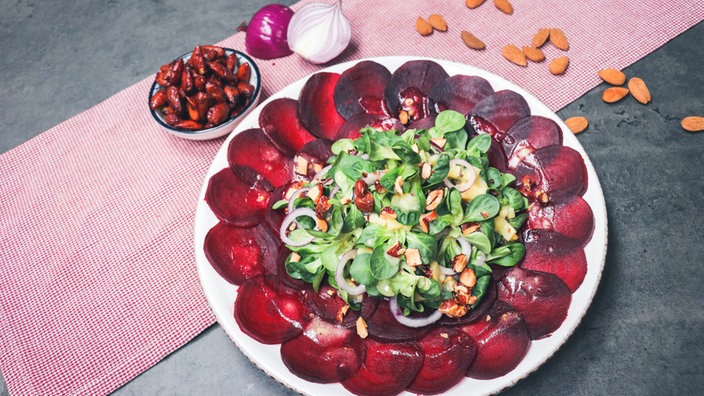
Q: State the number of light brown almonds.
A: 15